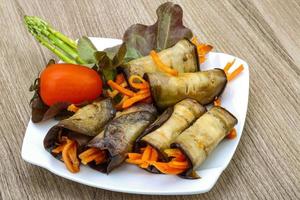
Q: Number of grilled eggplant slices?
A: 6